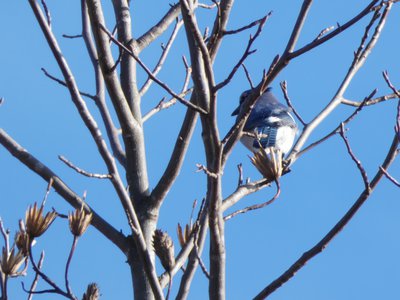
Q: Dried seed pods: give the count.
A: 8